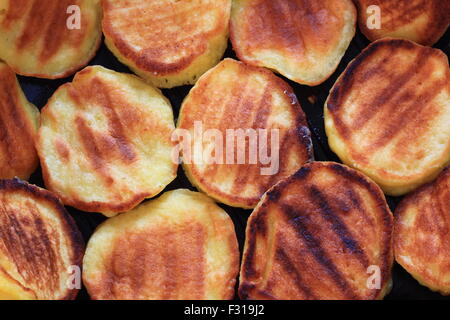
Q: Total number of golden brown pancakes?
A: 12